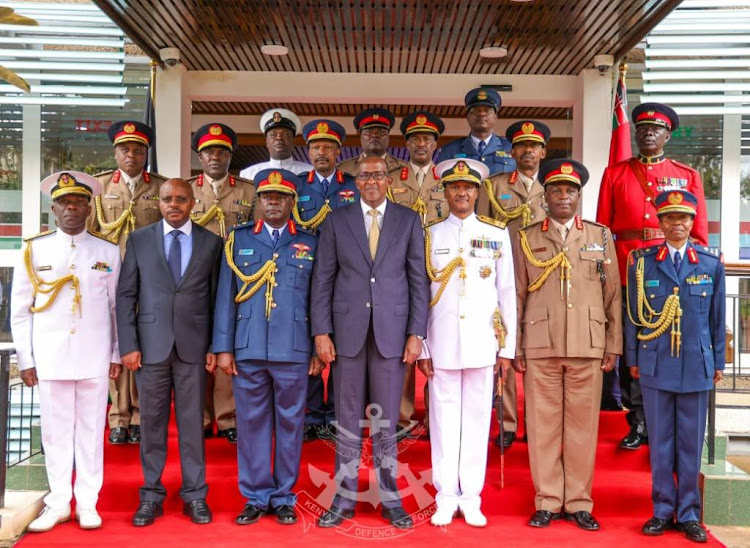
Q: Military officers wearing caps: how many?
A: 14